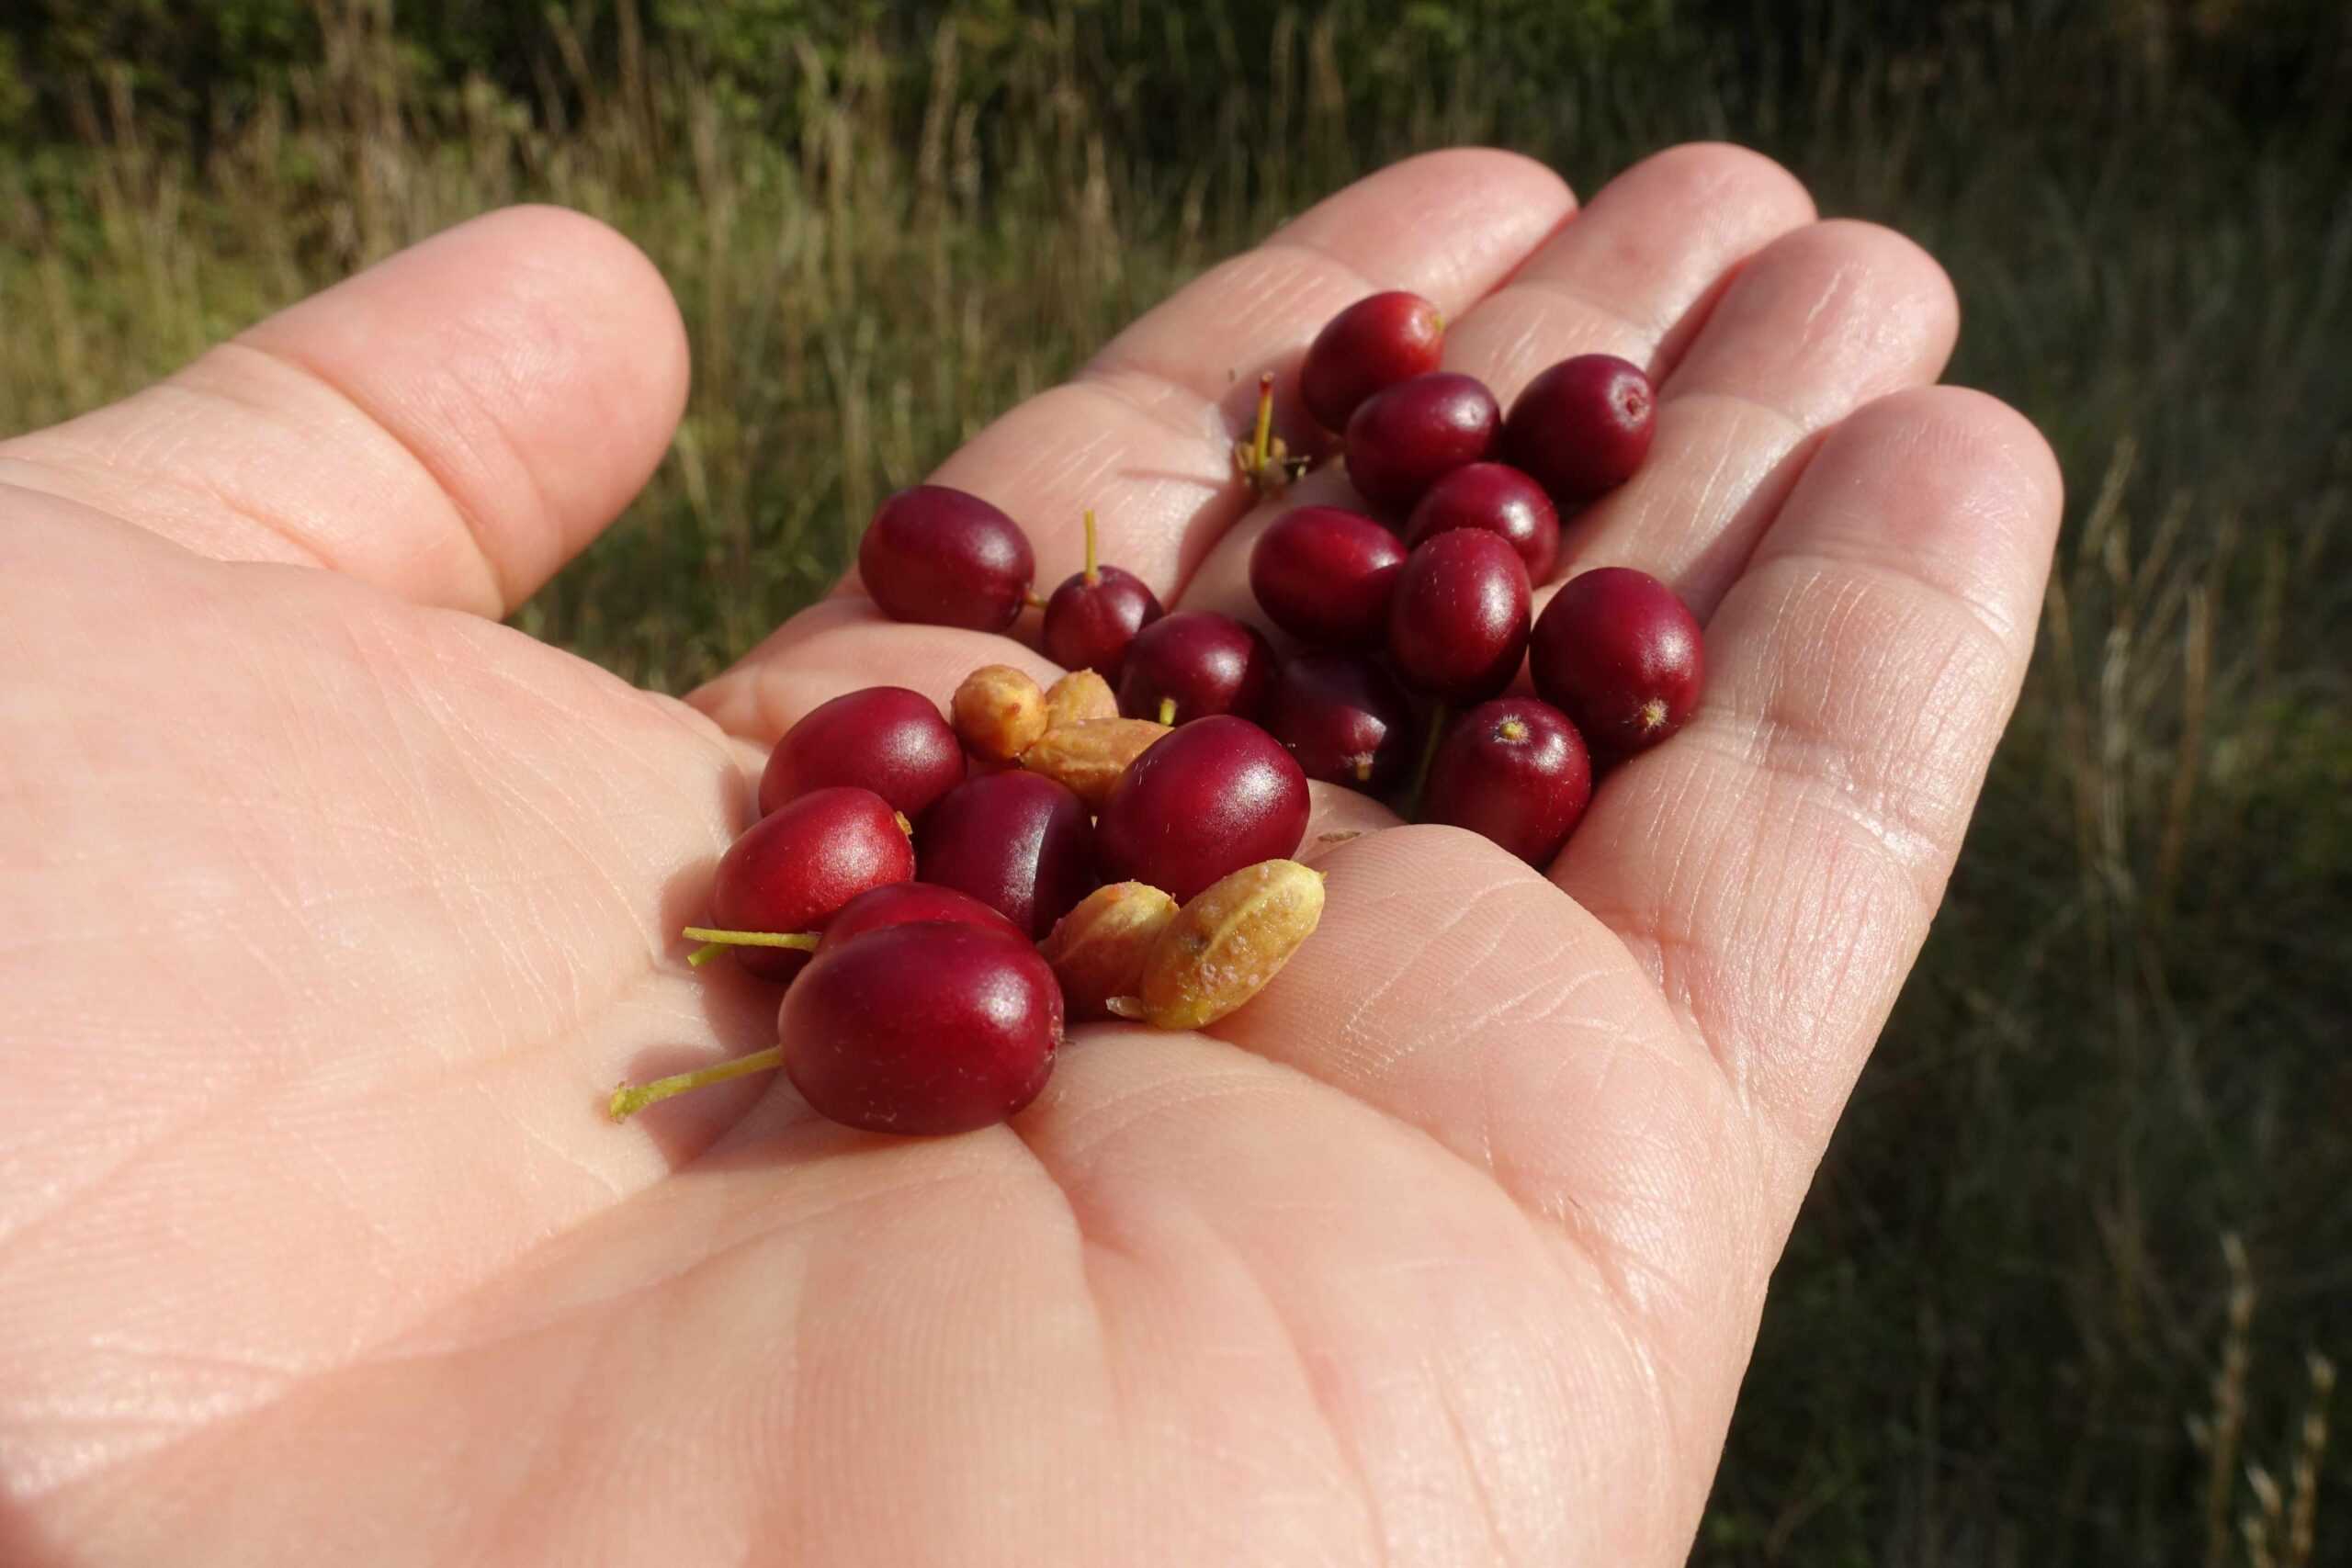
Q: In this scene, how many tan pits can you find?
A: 5